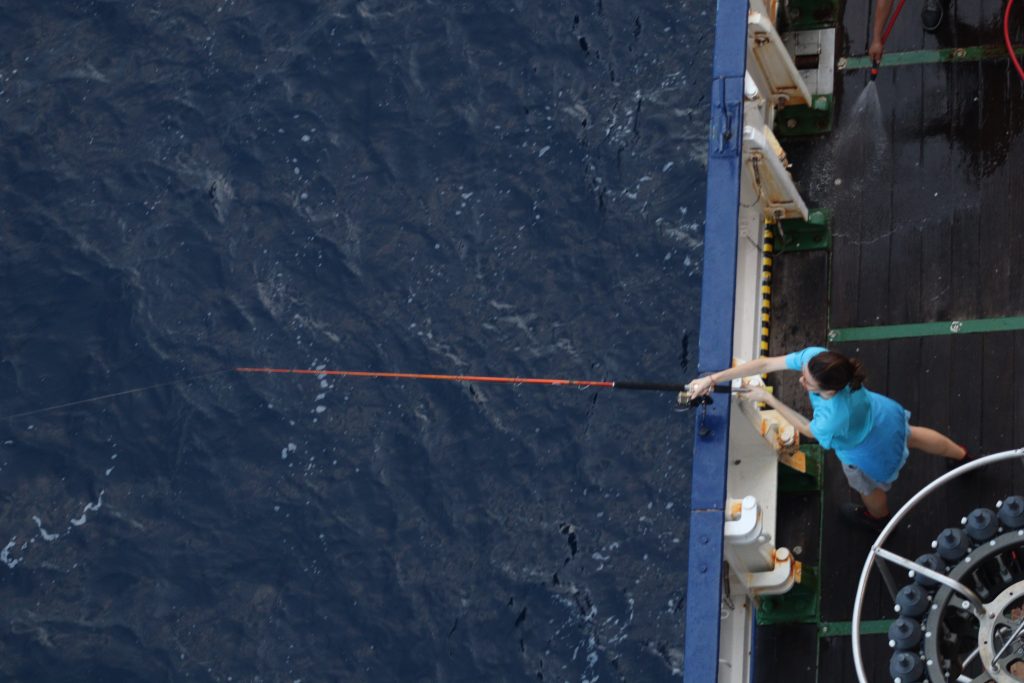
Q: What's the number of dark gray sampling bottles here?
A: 7